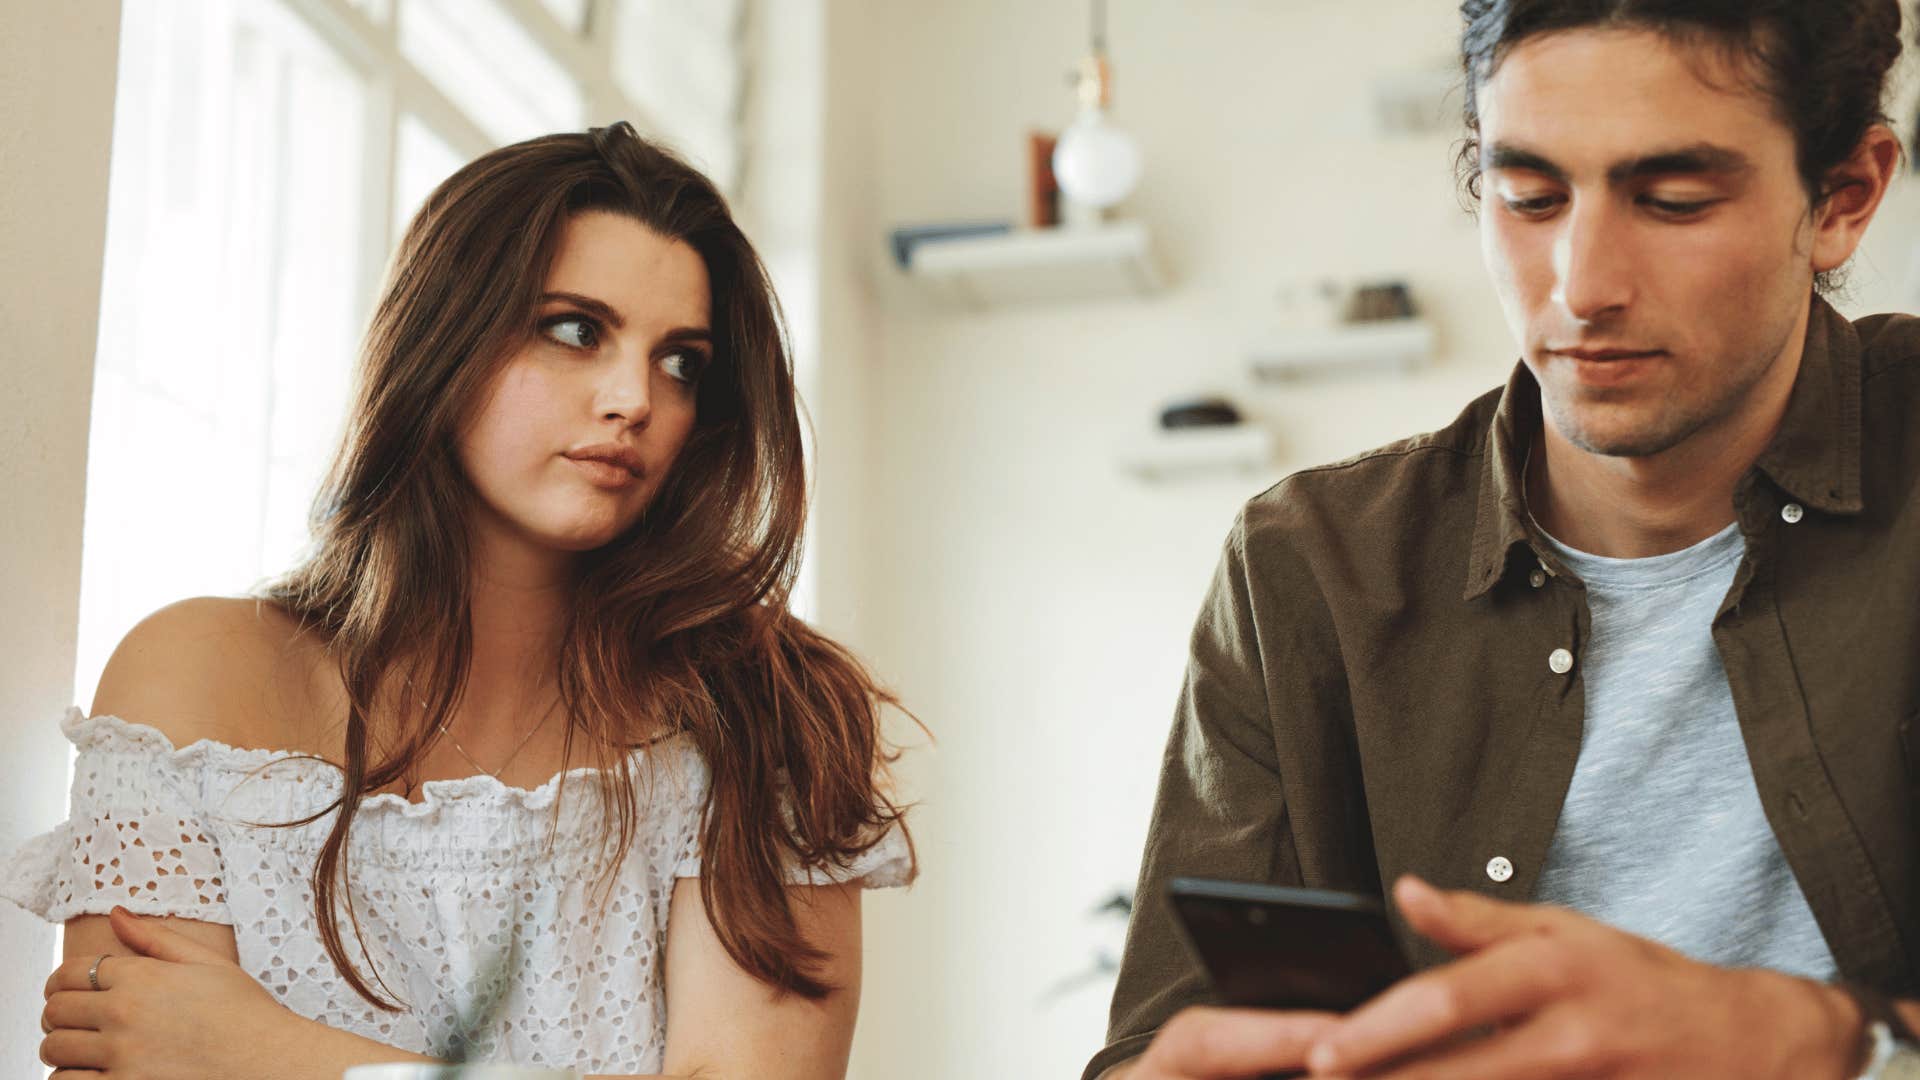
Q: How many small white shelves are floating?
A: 3